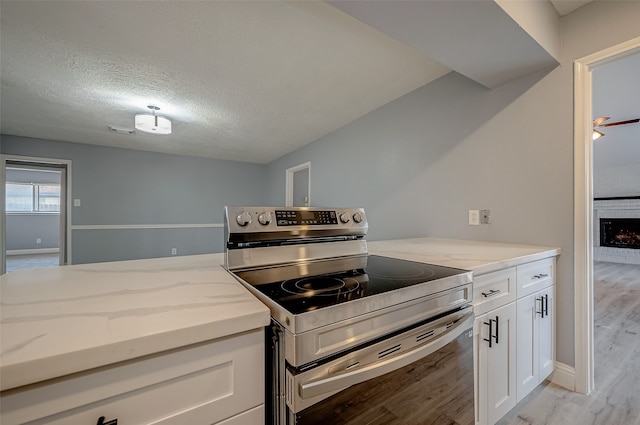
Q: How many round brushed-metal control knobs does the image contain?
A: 4